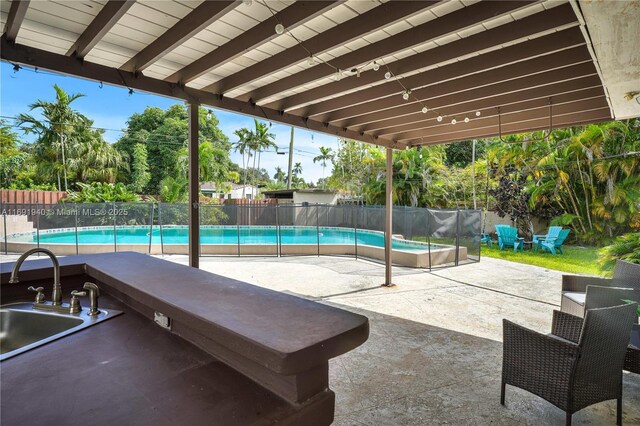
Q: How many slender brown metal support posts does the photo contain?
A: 2